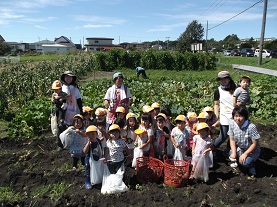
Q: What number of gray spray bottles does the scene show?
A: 0